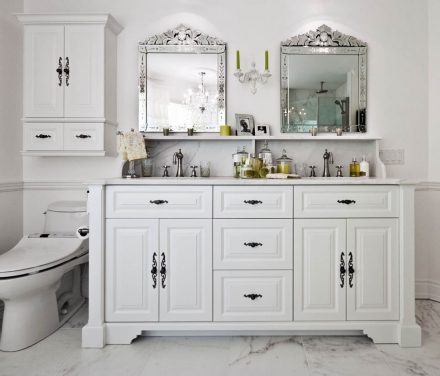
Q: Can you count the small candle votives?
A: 4